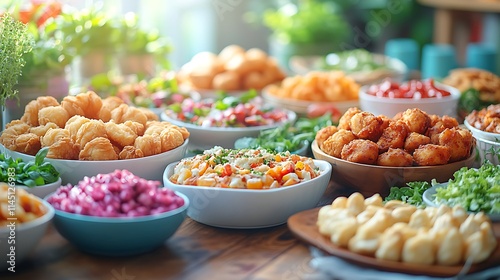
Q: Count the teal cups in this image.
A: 3